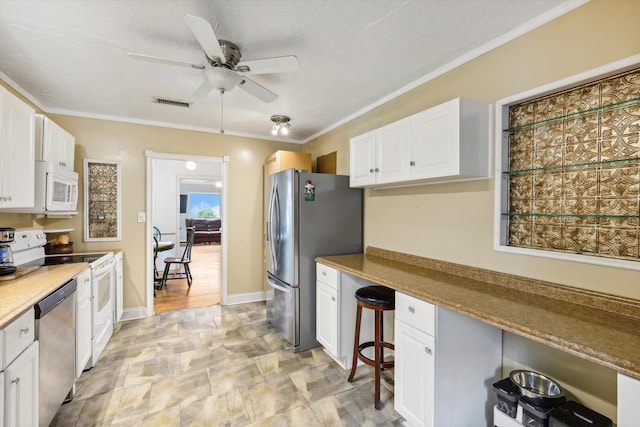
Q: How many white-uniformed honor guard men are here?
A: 0